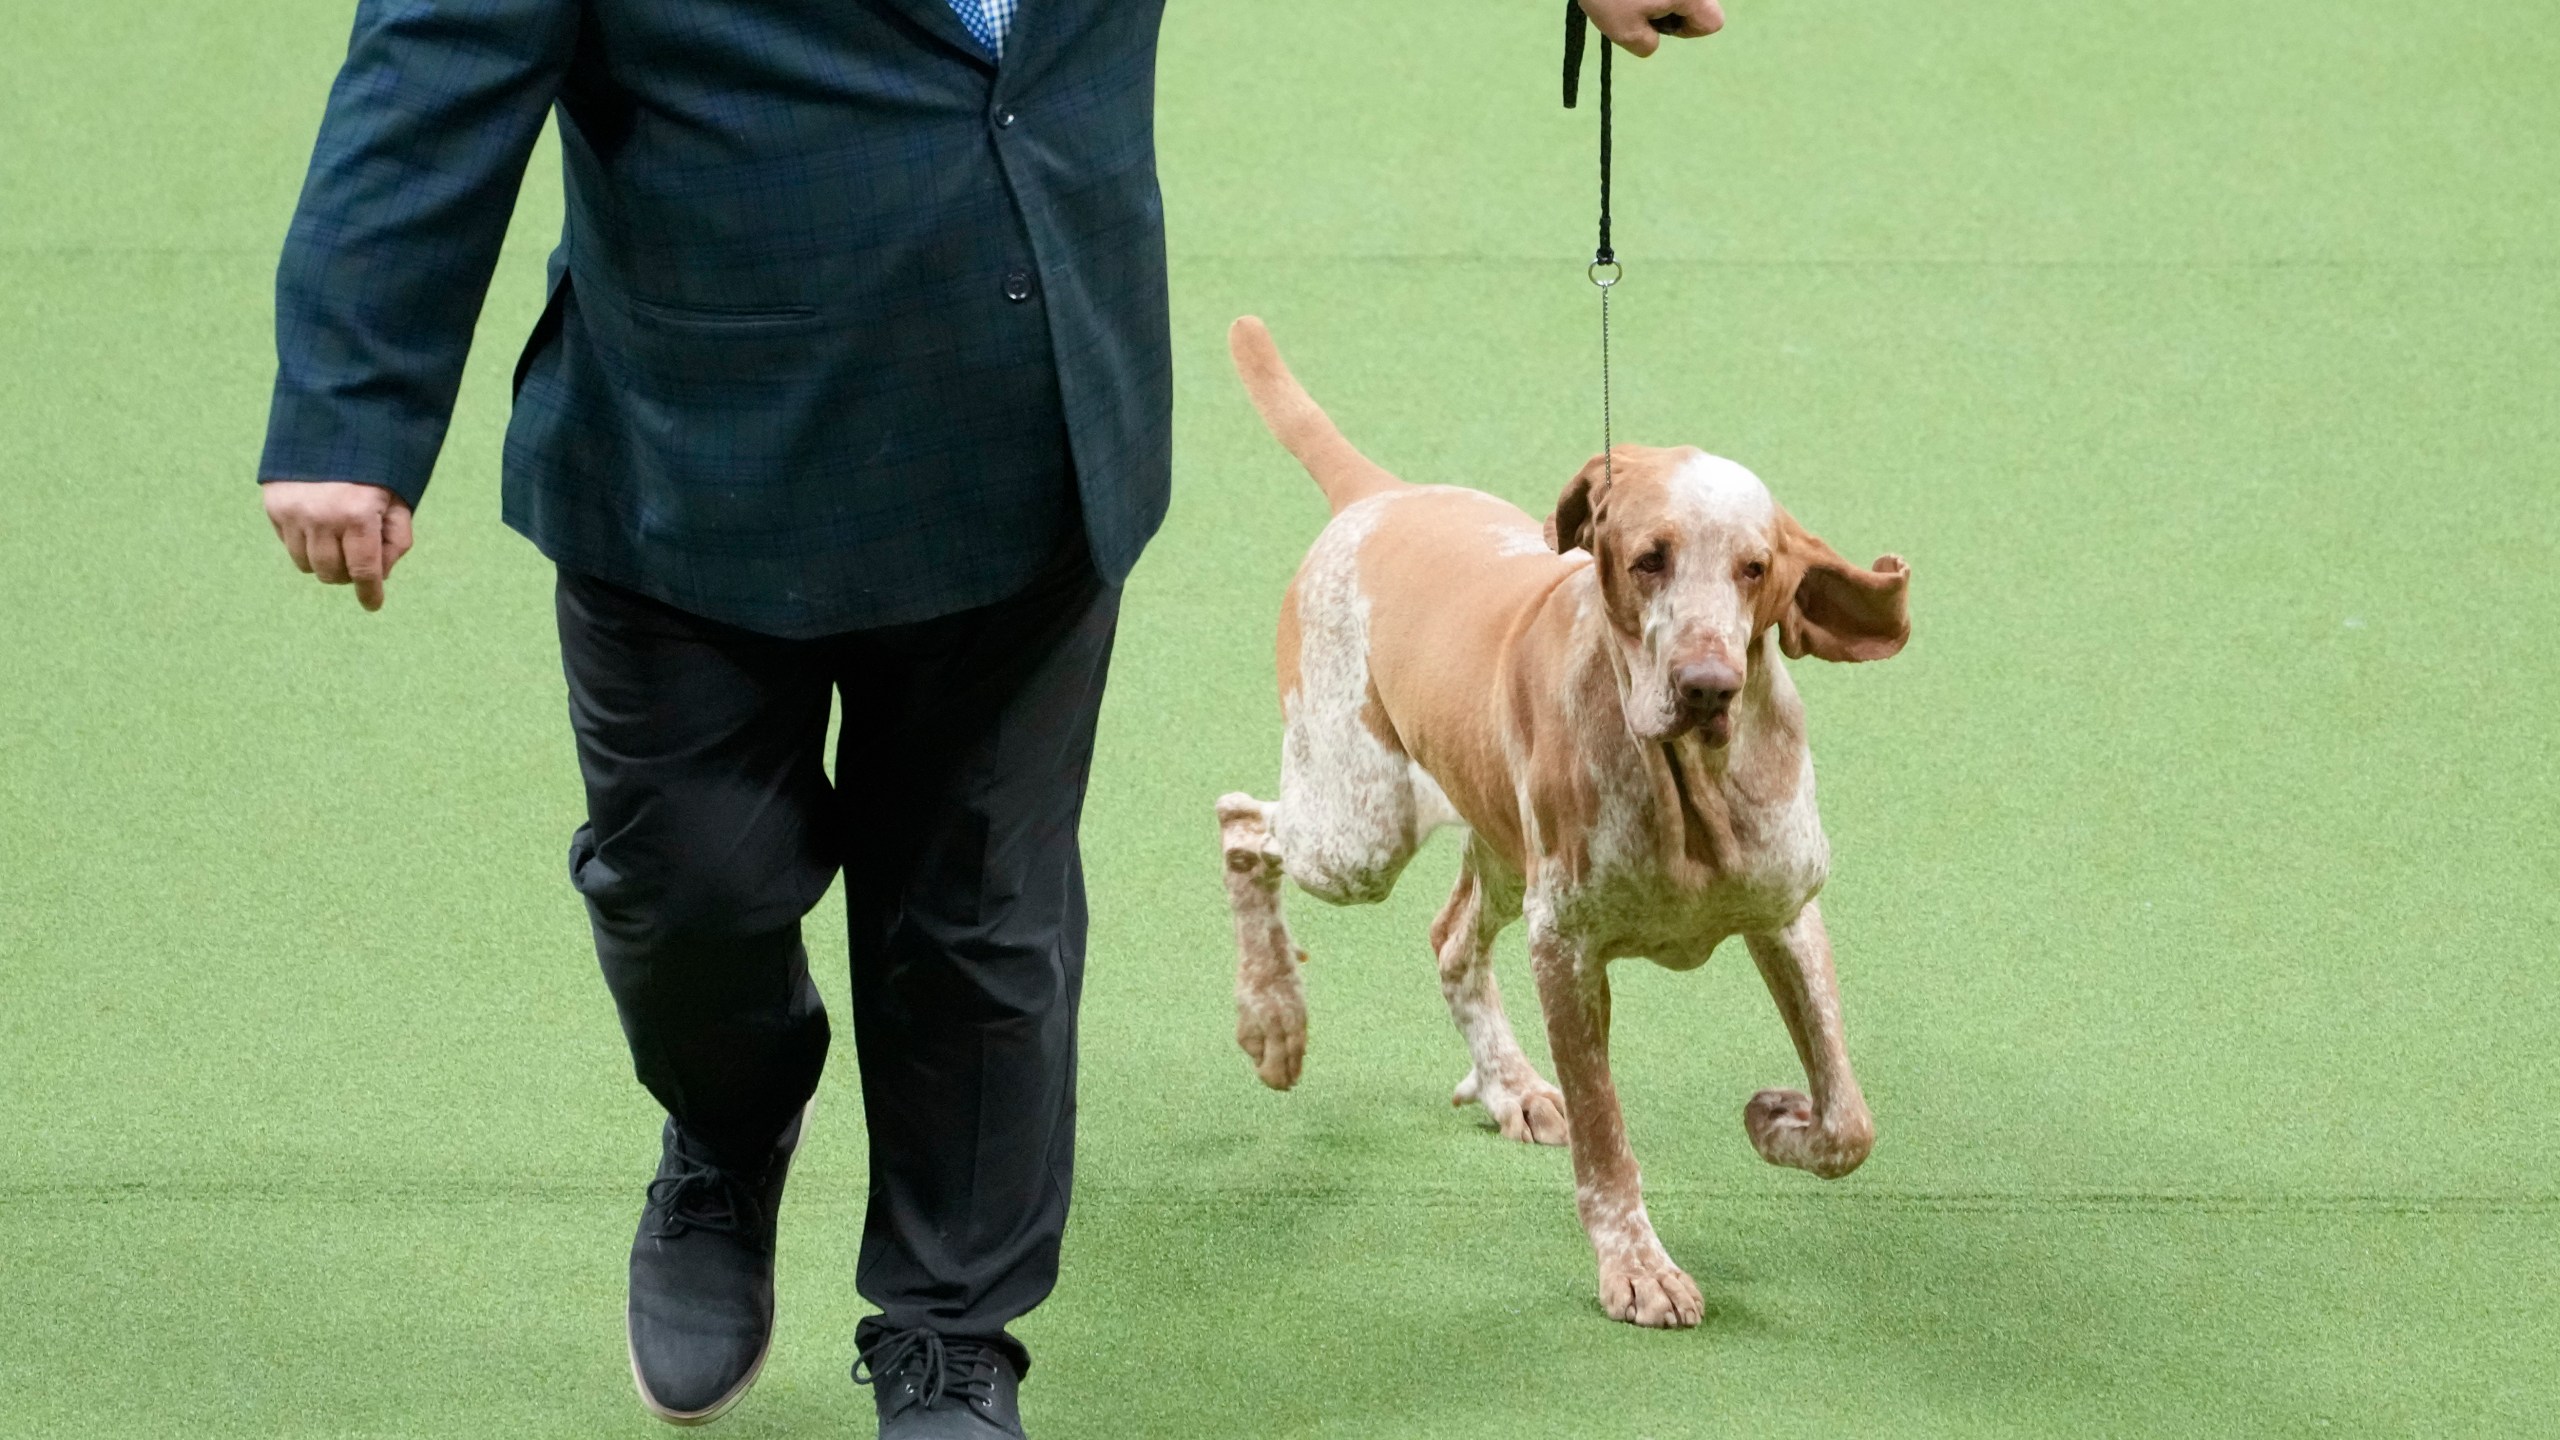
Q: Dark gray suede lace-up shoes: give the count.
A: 2